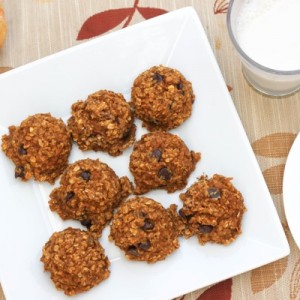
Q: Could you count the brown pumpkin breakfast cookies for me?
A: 8